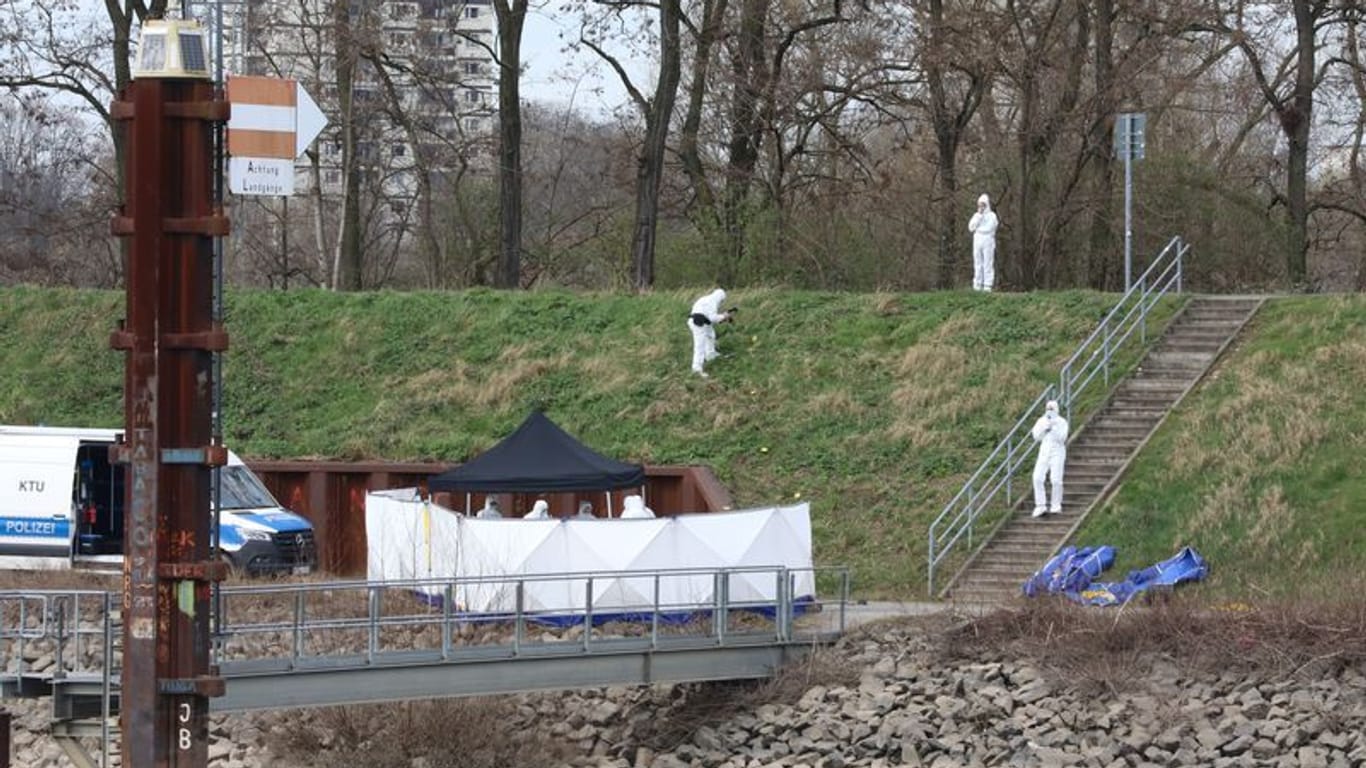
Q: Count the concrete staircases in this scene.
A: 1